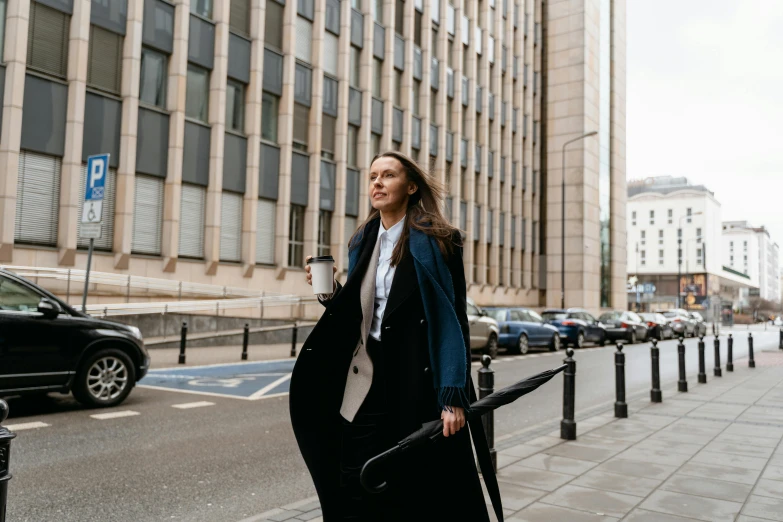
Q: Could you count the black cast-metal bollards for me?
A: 13